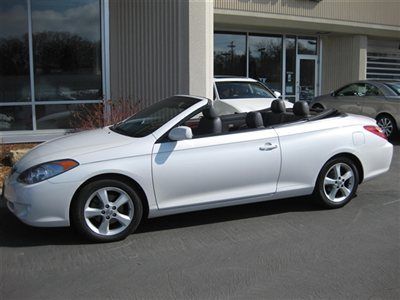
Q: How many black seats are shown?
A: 4